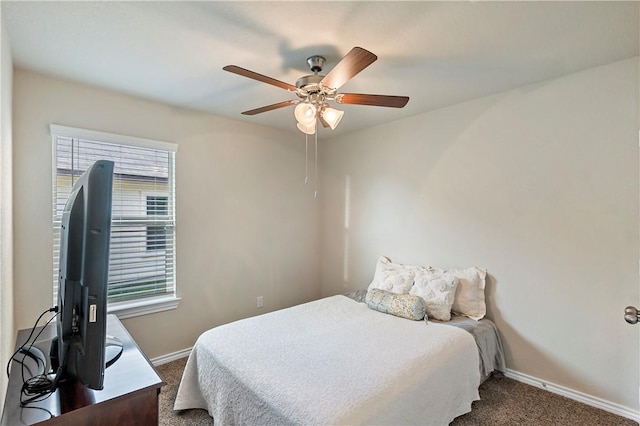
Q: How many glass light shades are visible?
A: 3